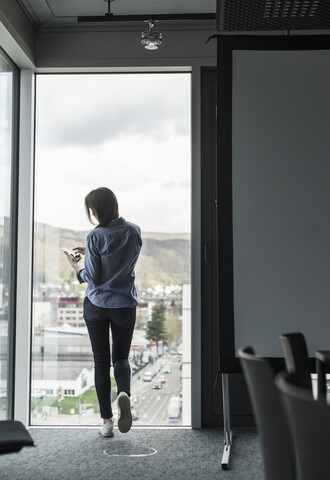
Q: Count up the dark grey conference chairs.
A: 3